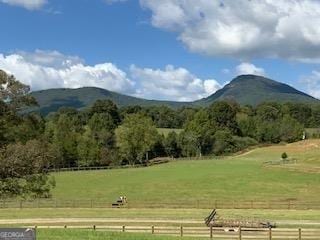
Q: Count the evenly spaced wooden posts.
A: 10